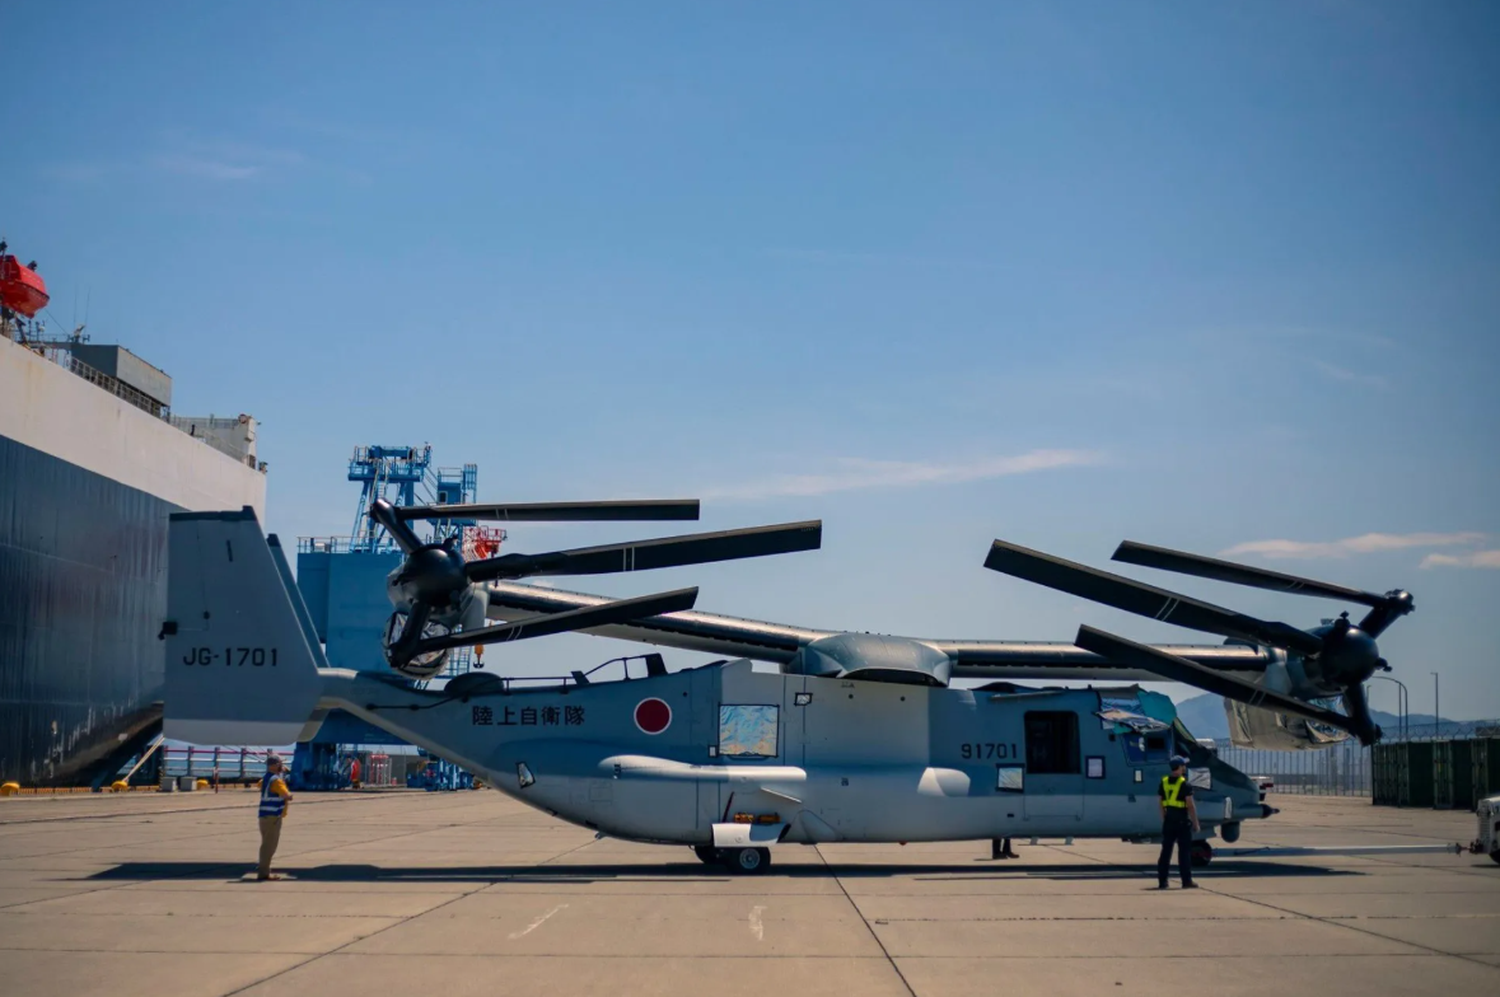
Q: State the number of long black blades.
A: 6